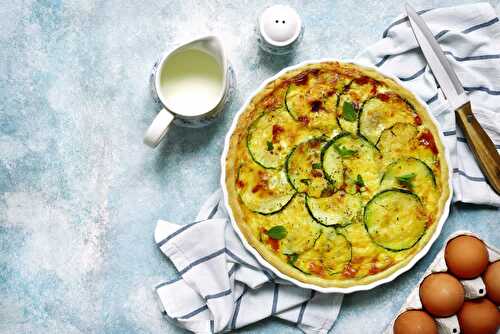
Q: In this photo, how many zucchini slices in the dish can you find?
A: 13